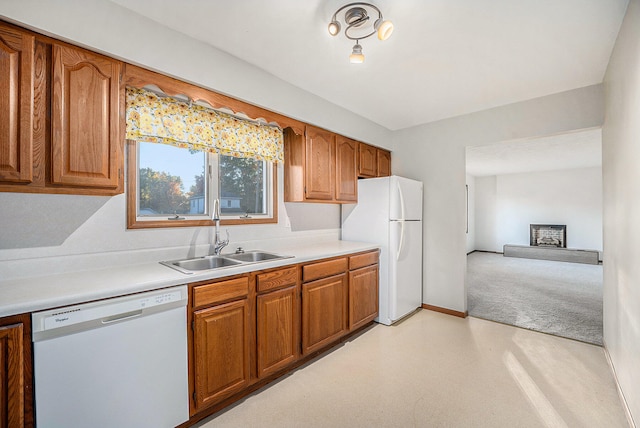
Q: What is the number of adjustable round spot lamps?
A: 3